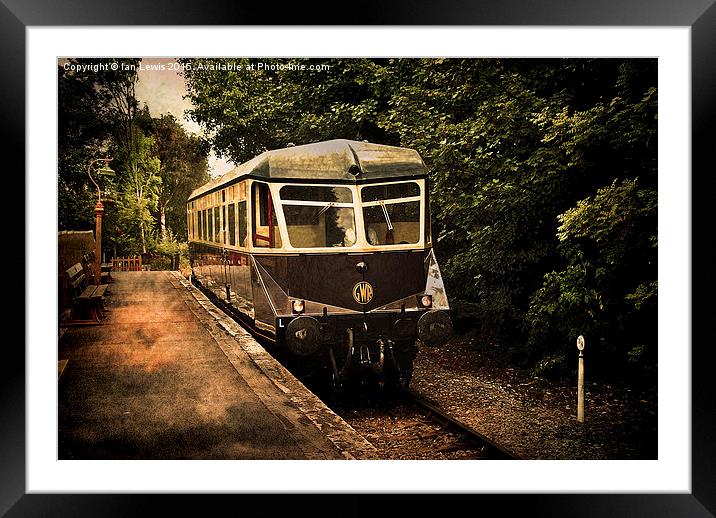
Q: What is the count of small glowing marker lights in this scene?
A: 2